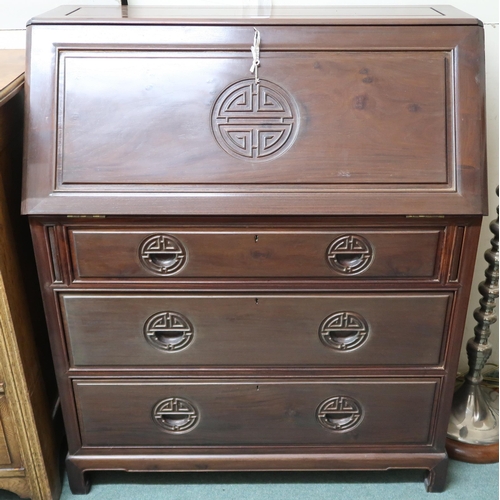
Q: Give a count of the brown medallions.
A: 7